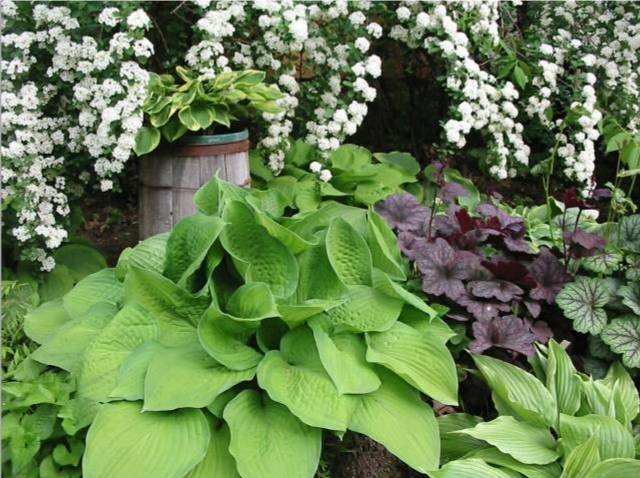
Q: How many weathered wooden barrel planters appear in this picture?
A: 1